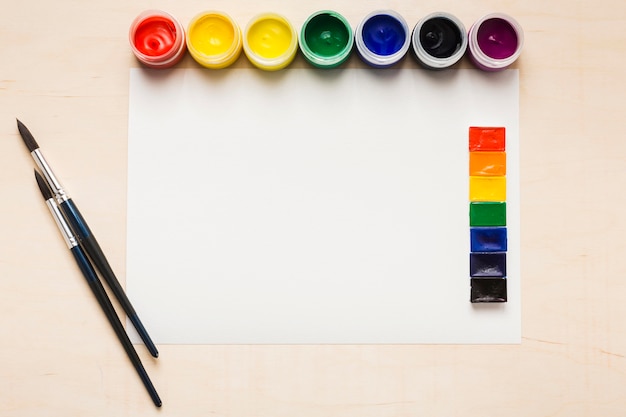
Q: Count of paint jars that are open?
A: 7